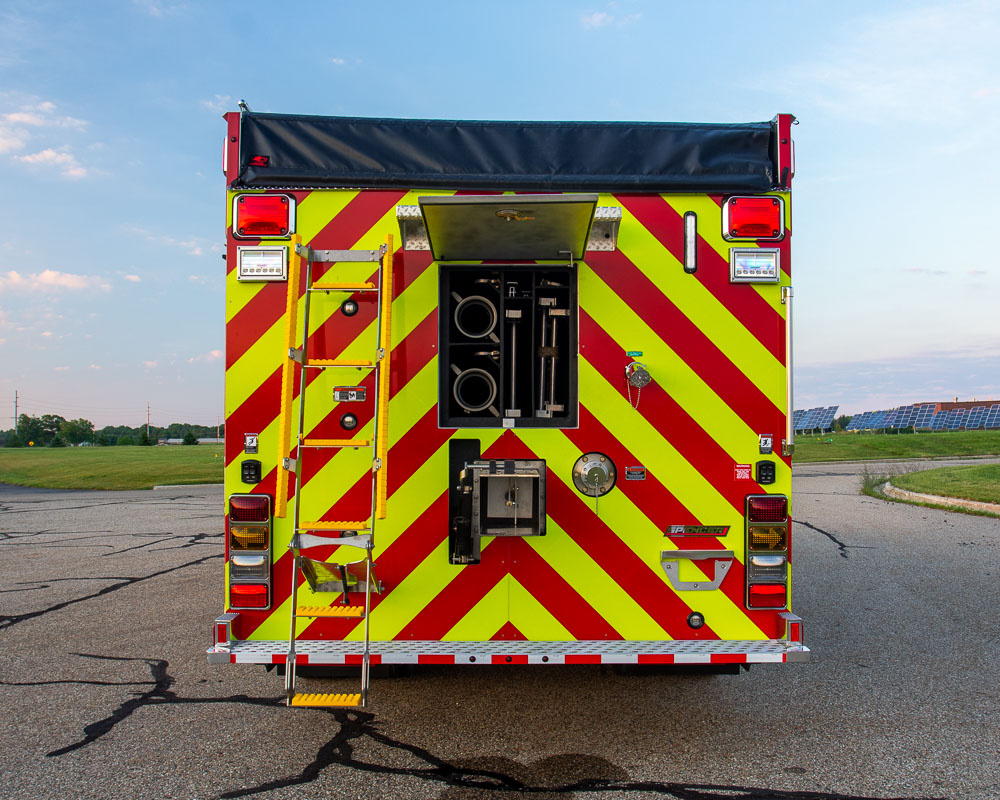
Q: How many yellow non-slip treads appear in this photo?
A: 6